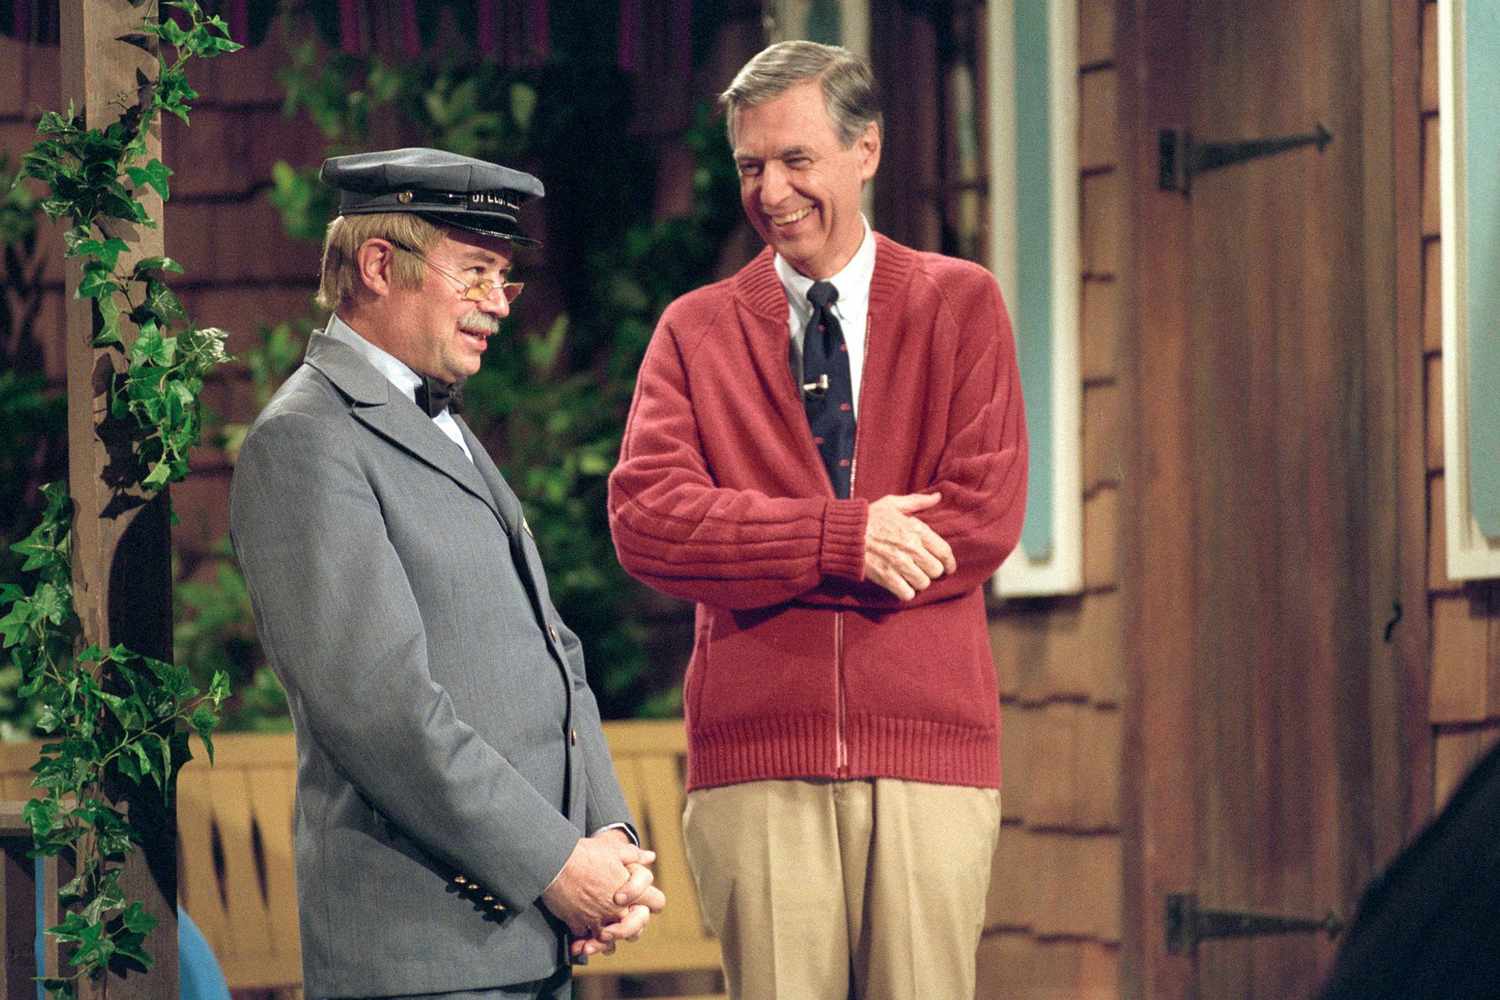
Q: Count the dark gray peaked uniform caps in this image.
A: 1